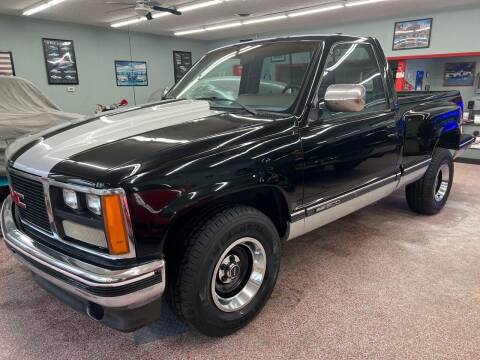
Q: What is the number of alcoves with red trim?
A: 1